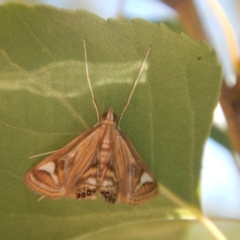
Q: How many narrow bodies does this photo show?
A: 1